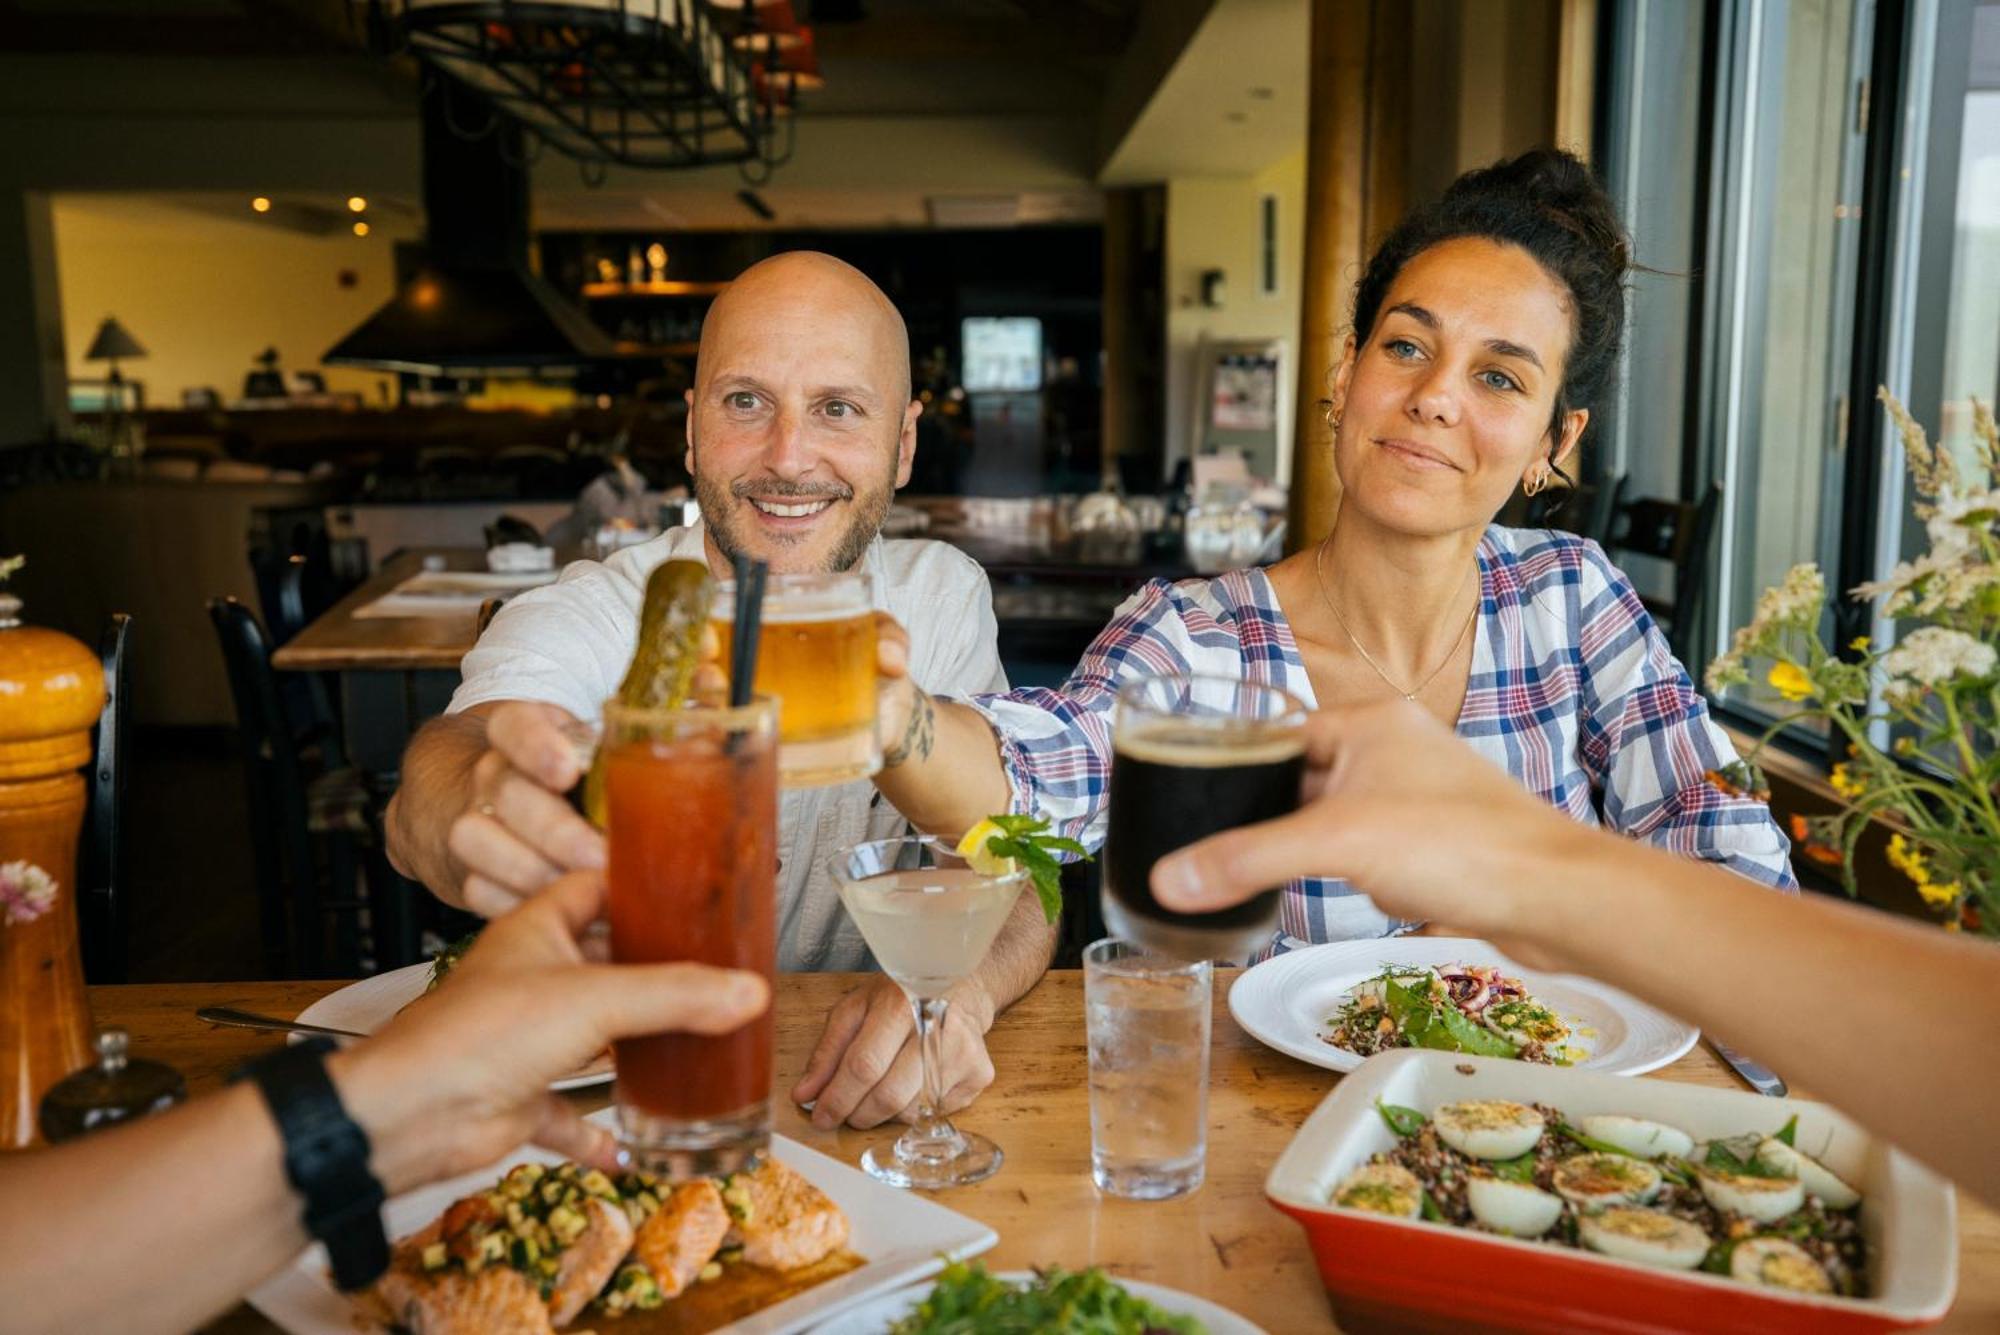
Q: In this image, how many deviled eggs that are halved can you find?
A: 9